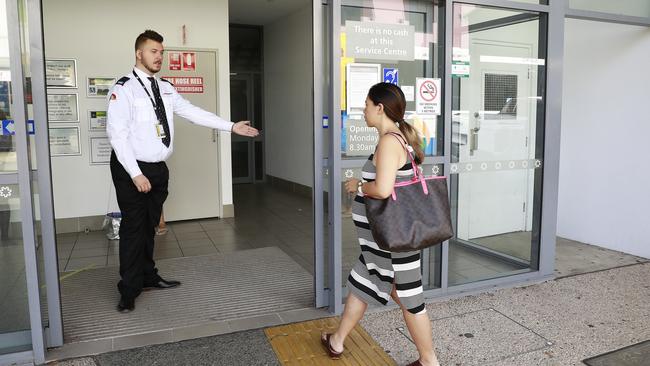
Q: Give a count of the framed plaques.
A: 6